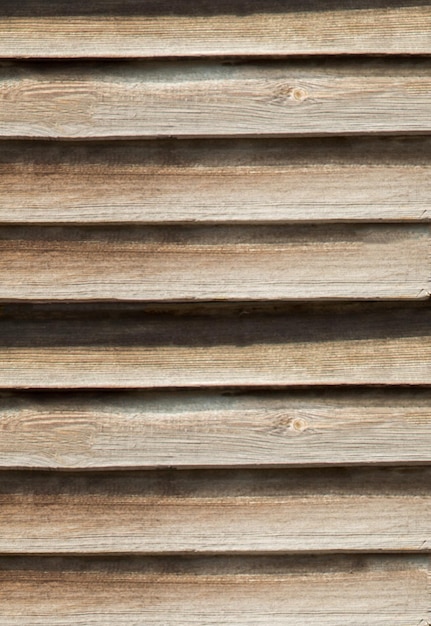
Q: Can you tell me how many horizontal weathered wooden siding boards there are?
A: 8